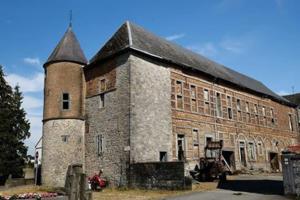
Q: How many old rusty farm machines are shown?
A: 1